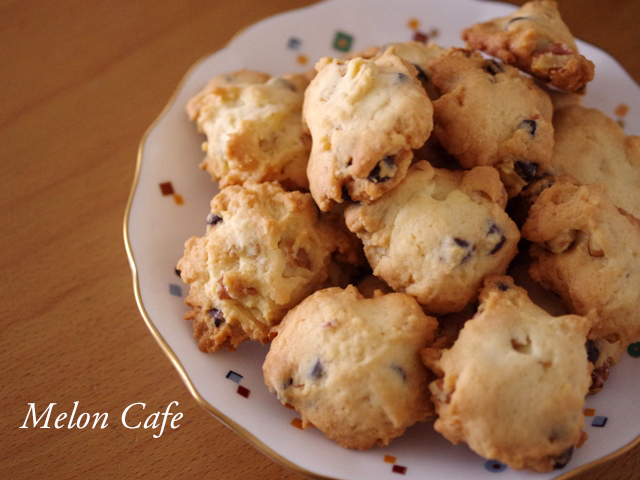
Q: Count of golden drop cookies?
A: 11